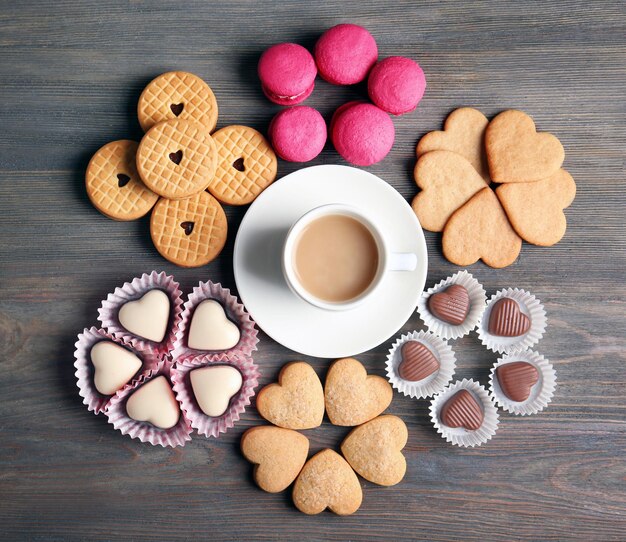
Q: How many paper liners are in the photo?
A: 10